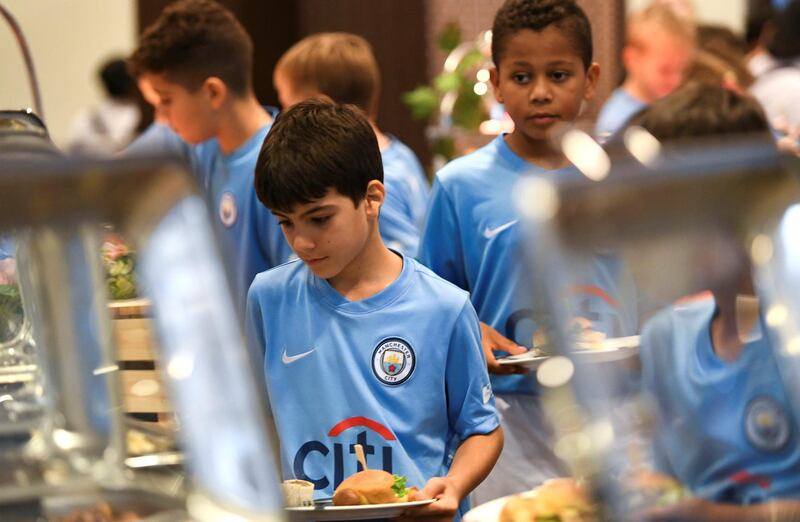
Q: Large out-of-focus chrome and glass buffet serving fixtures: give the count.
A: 2